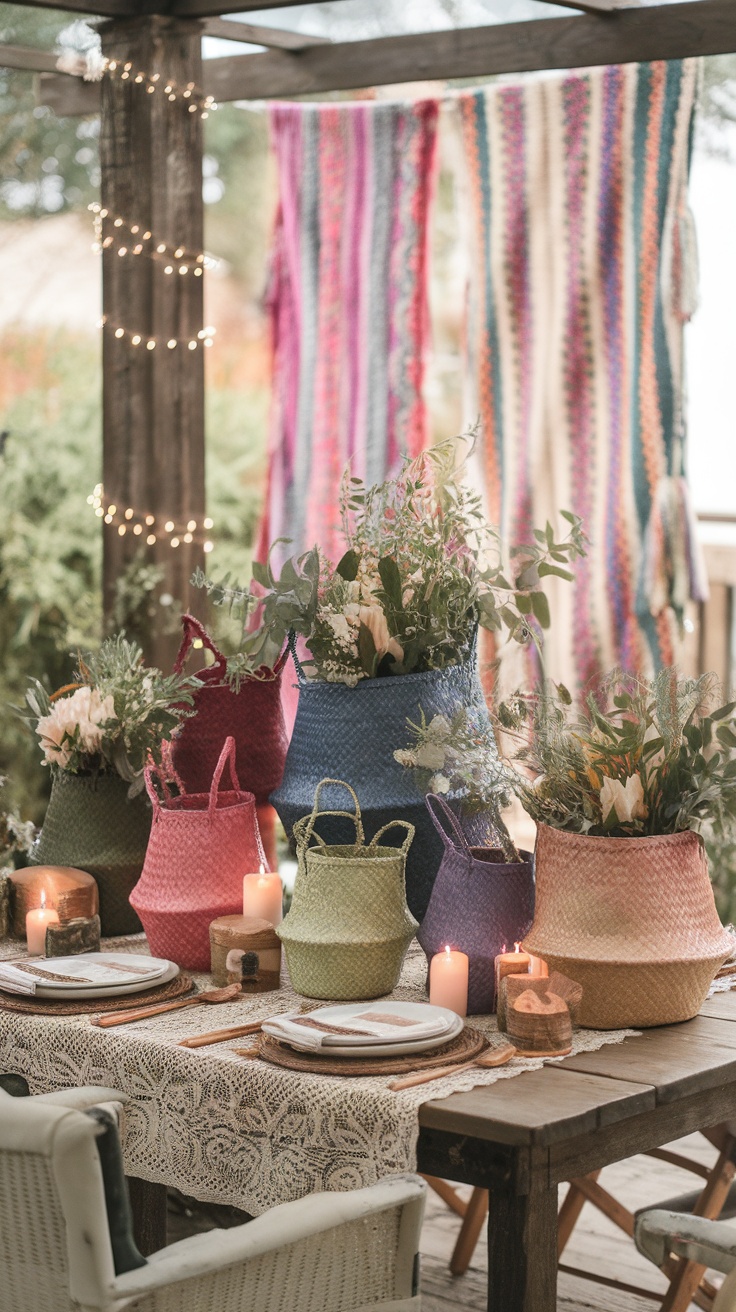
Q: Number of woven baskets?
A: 7